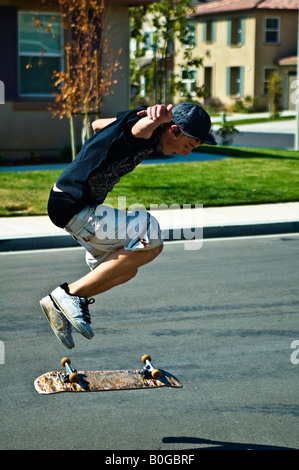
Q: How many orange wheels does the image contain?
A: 4